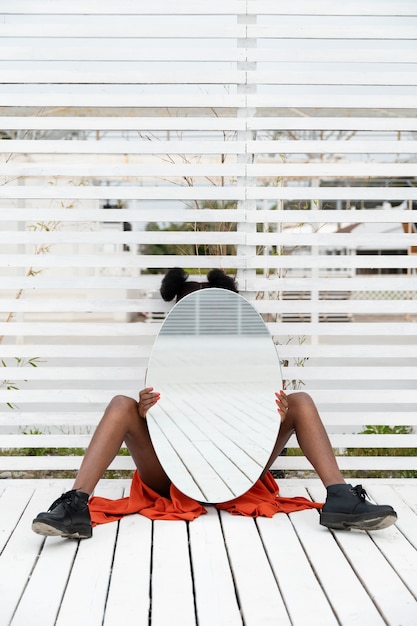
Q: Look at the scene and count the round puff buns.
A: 2